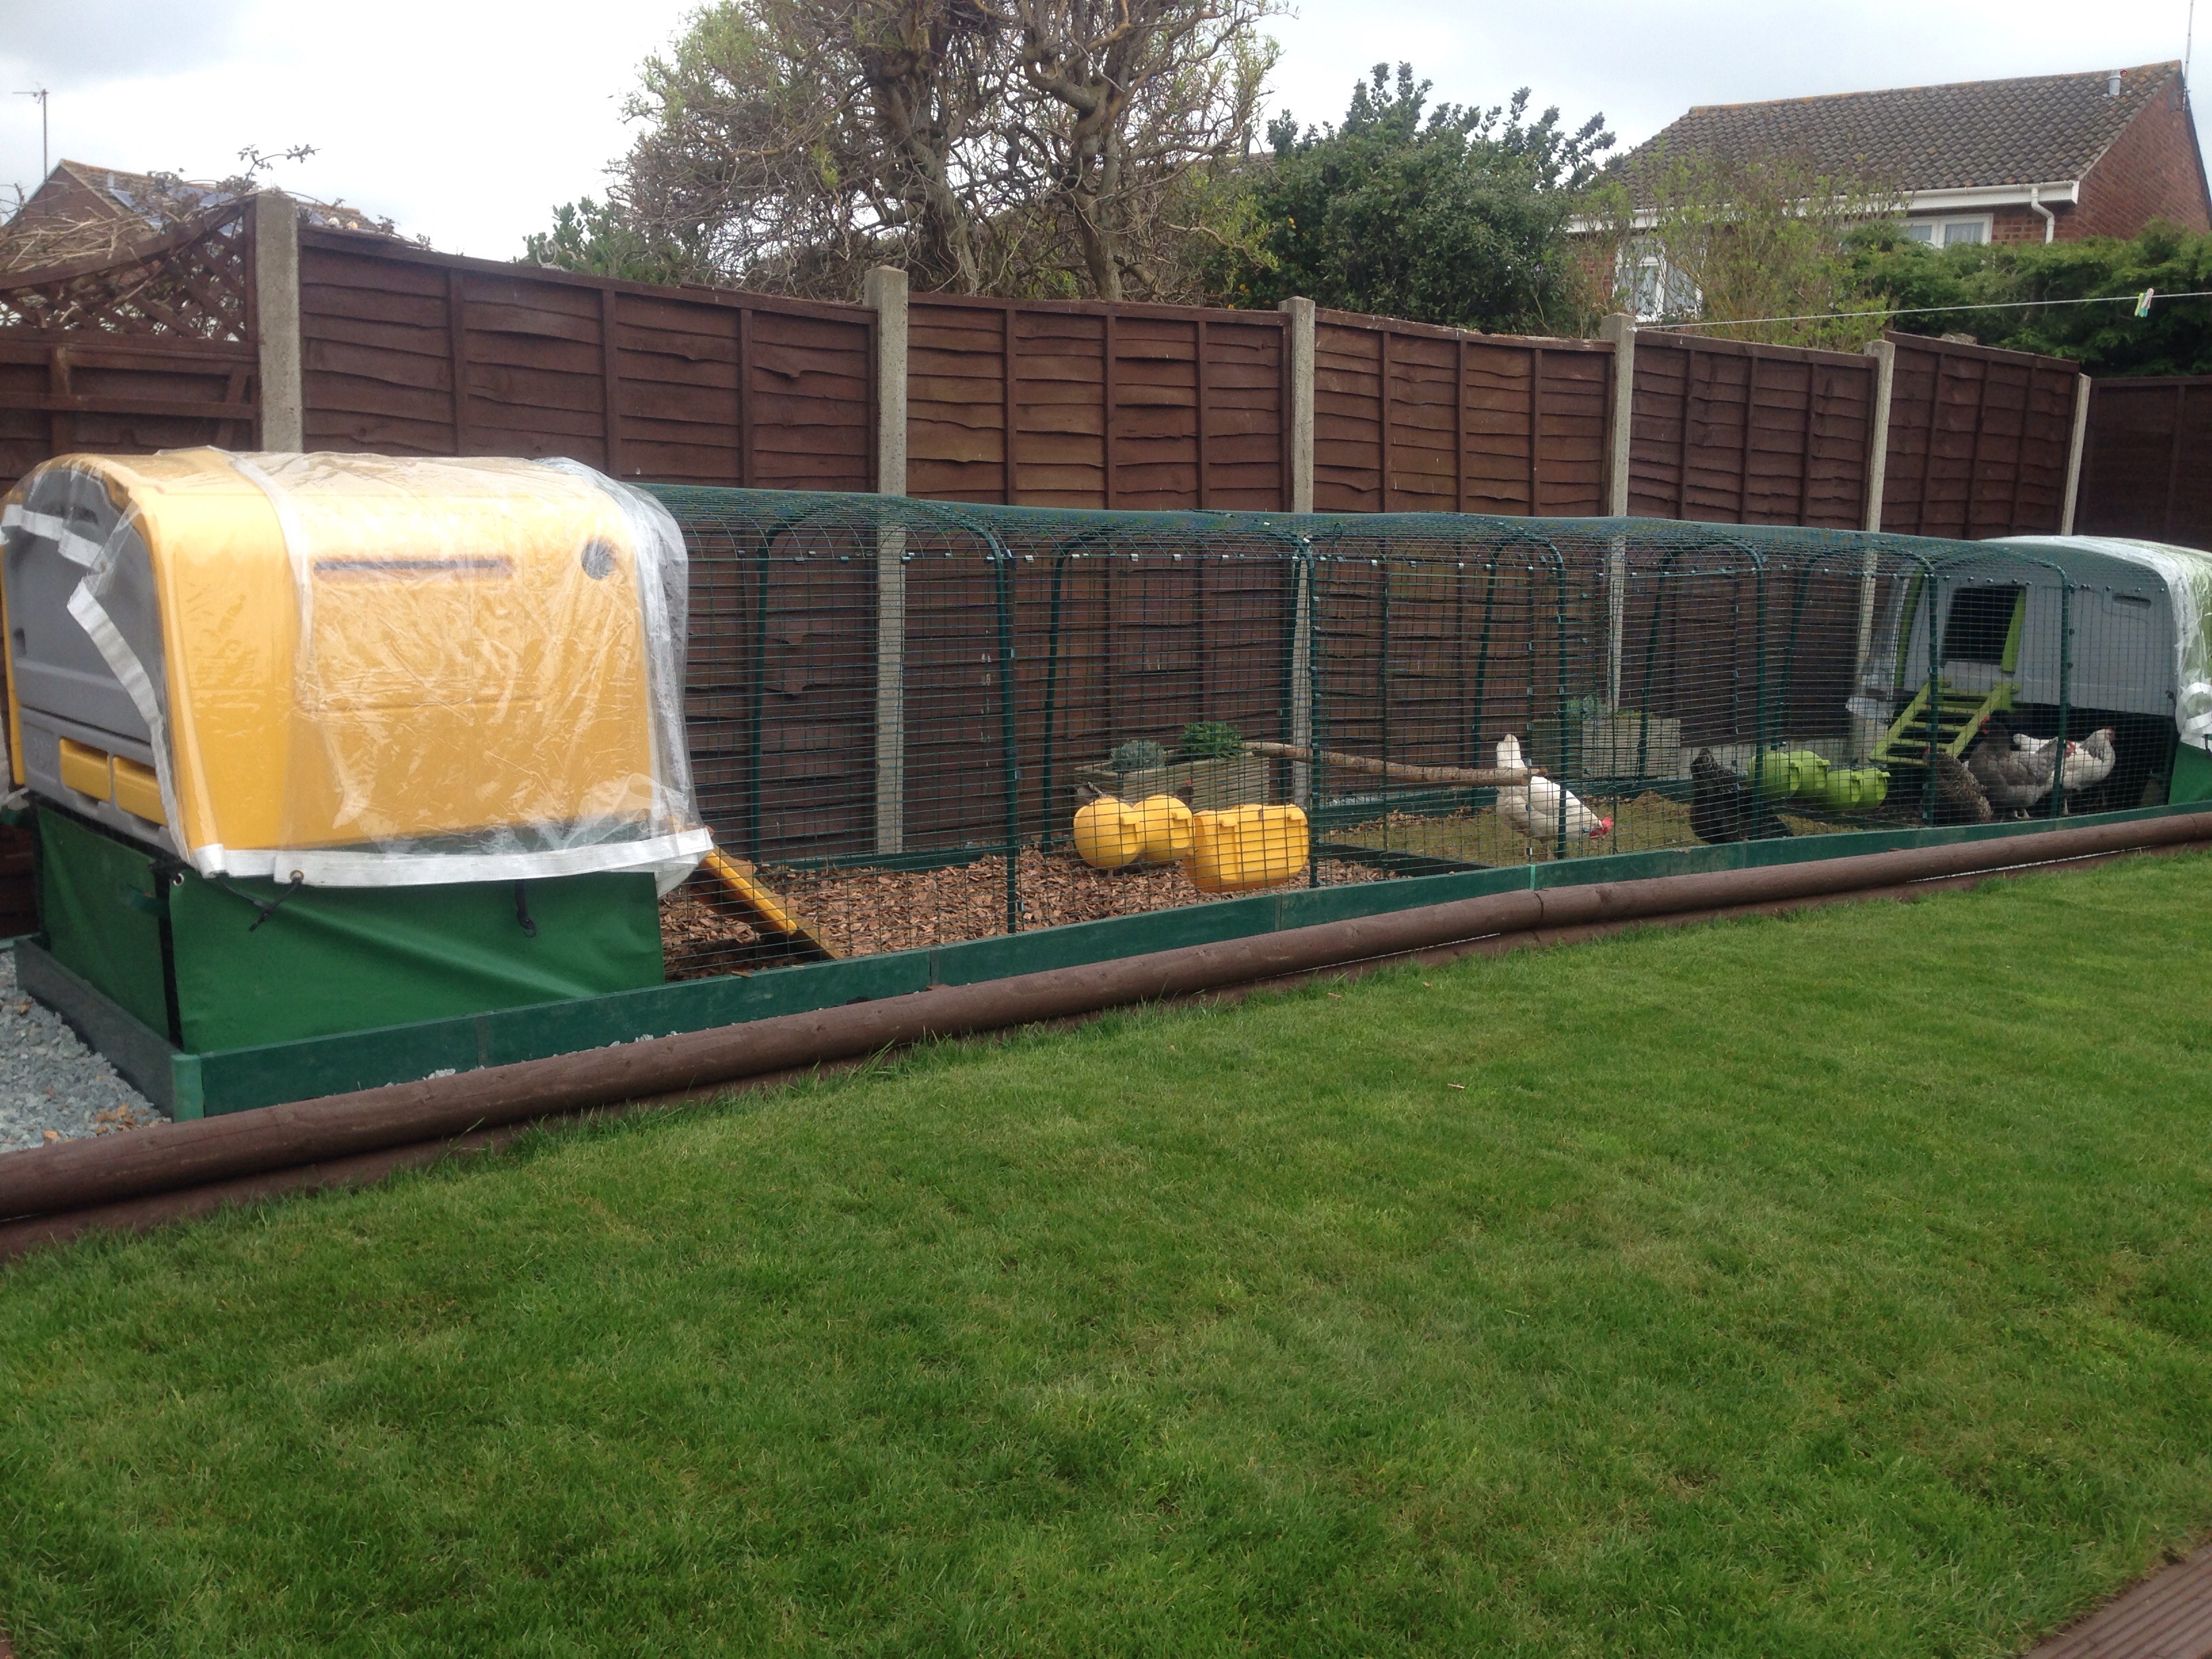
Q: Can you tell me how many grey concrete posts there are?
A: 6